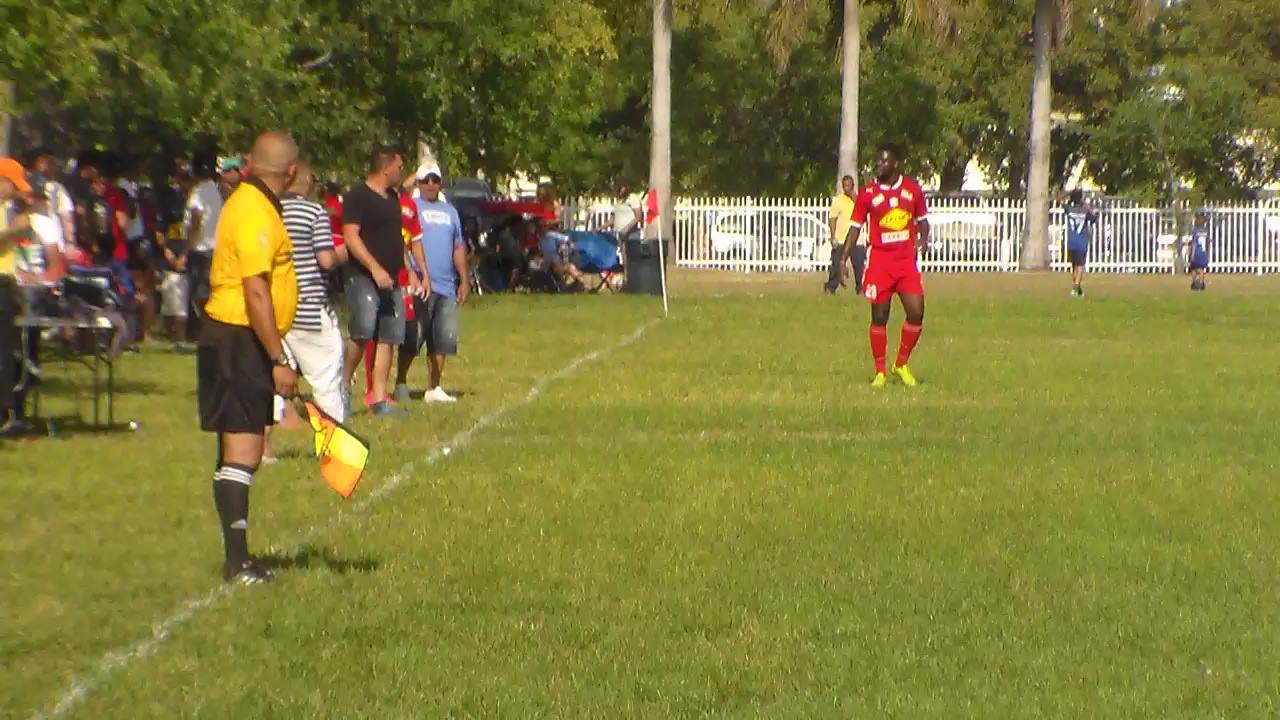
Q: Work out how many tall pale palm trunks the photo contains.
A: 3